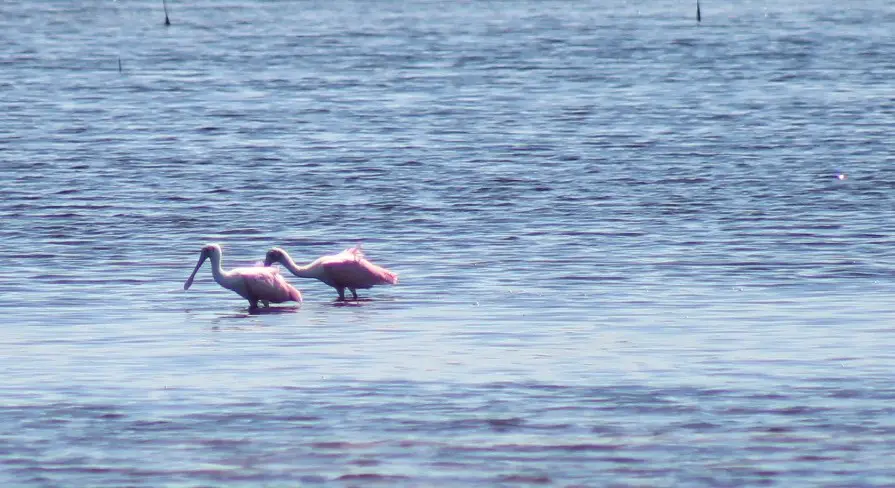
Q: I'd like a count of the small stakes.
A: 3